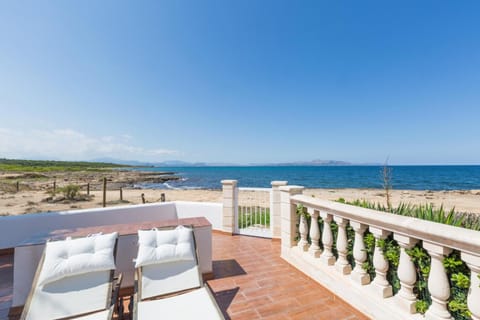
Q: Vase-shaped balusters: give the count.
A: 9